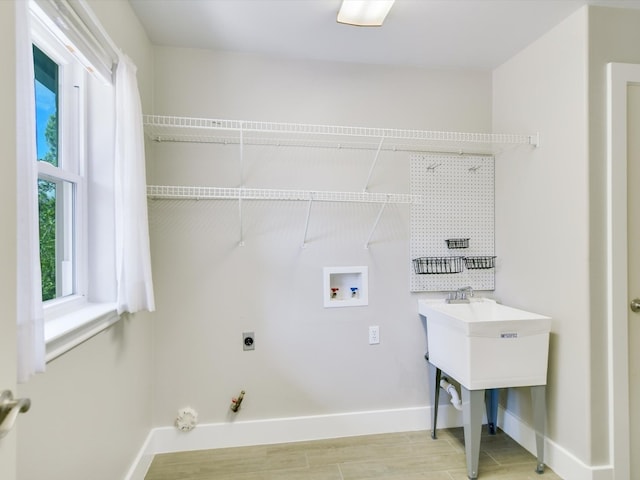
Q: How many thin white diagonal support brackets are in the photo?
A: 5